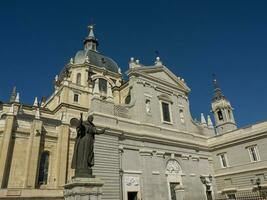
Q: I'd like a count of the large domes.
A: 1